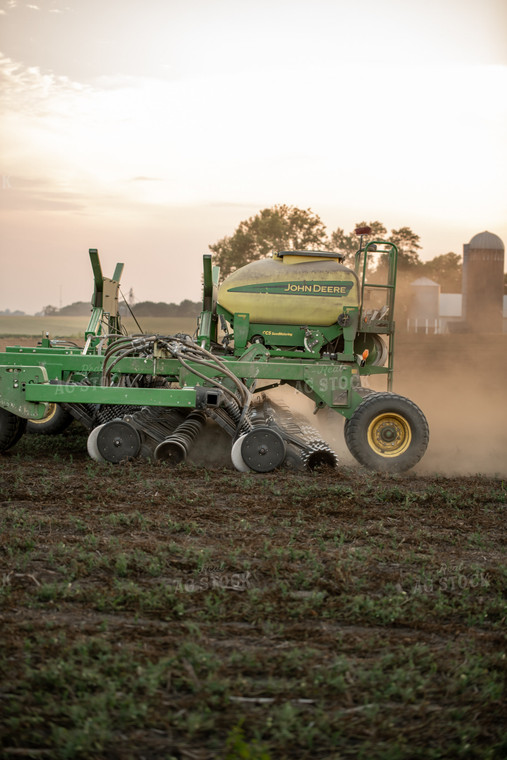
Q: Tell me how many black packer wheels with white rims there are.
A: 2